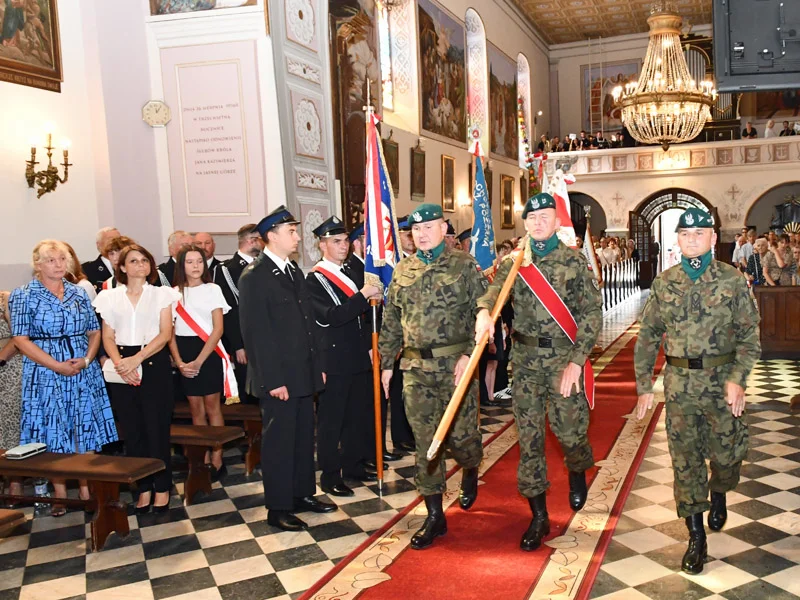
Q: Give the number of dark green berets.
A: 3